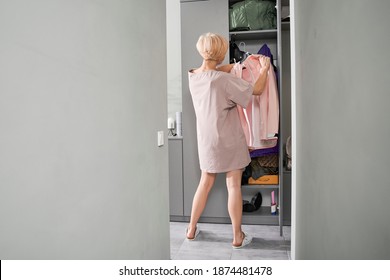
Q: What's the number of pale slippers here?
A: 2